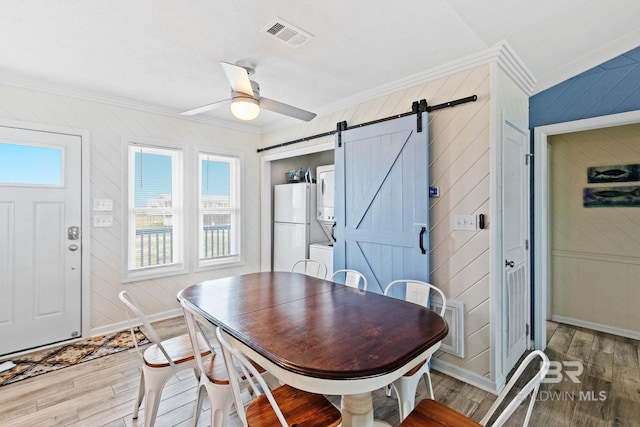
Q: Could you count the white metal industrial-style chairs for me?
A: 7